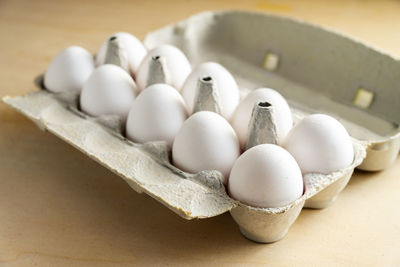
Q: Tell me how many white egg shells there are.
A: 10